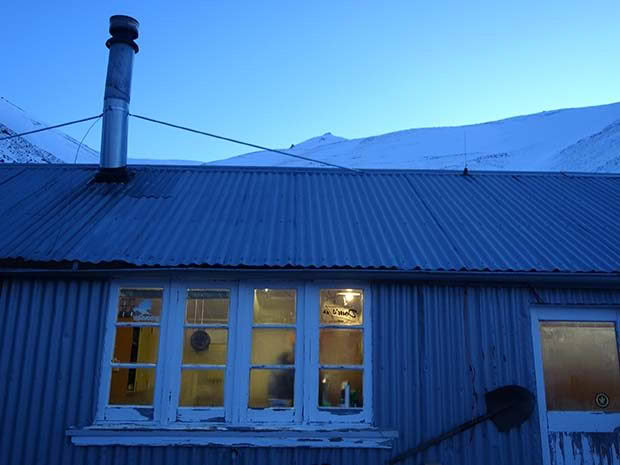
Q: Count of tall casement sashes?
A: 4